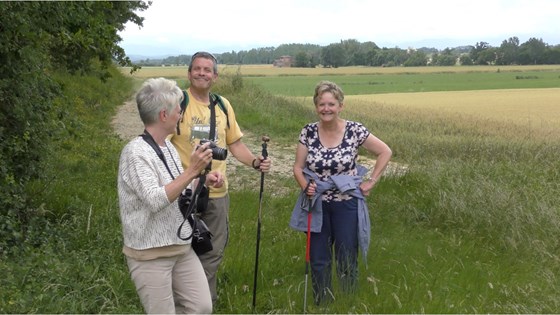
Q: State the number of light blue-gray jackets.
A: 1